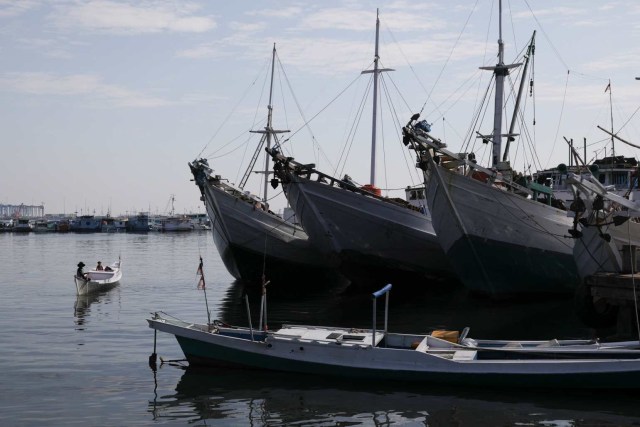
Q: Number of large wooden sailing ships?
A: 4